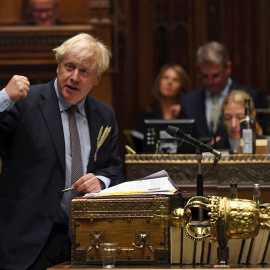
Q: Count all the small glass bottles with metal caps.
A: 2